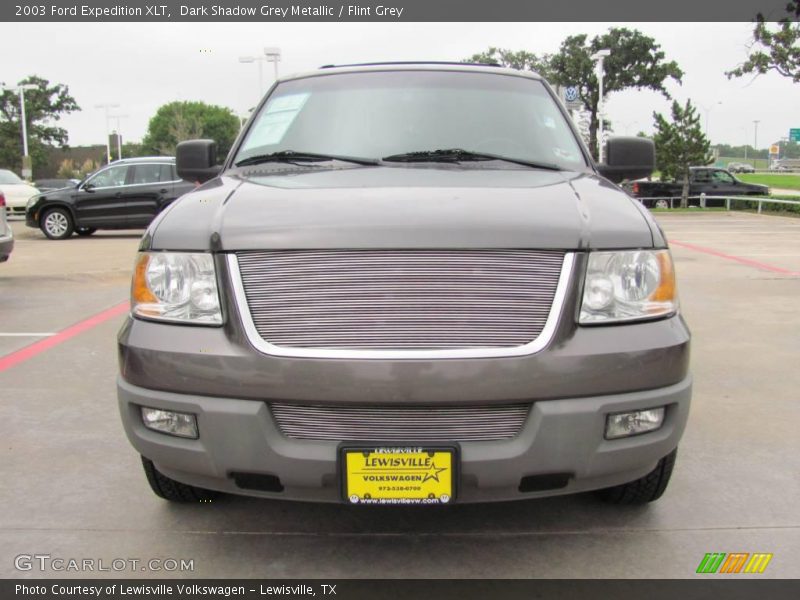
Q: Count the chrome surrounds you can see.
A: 1